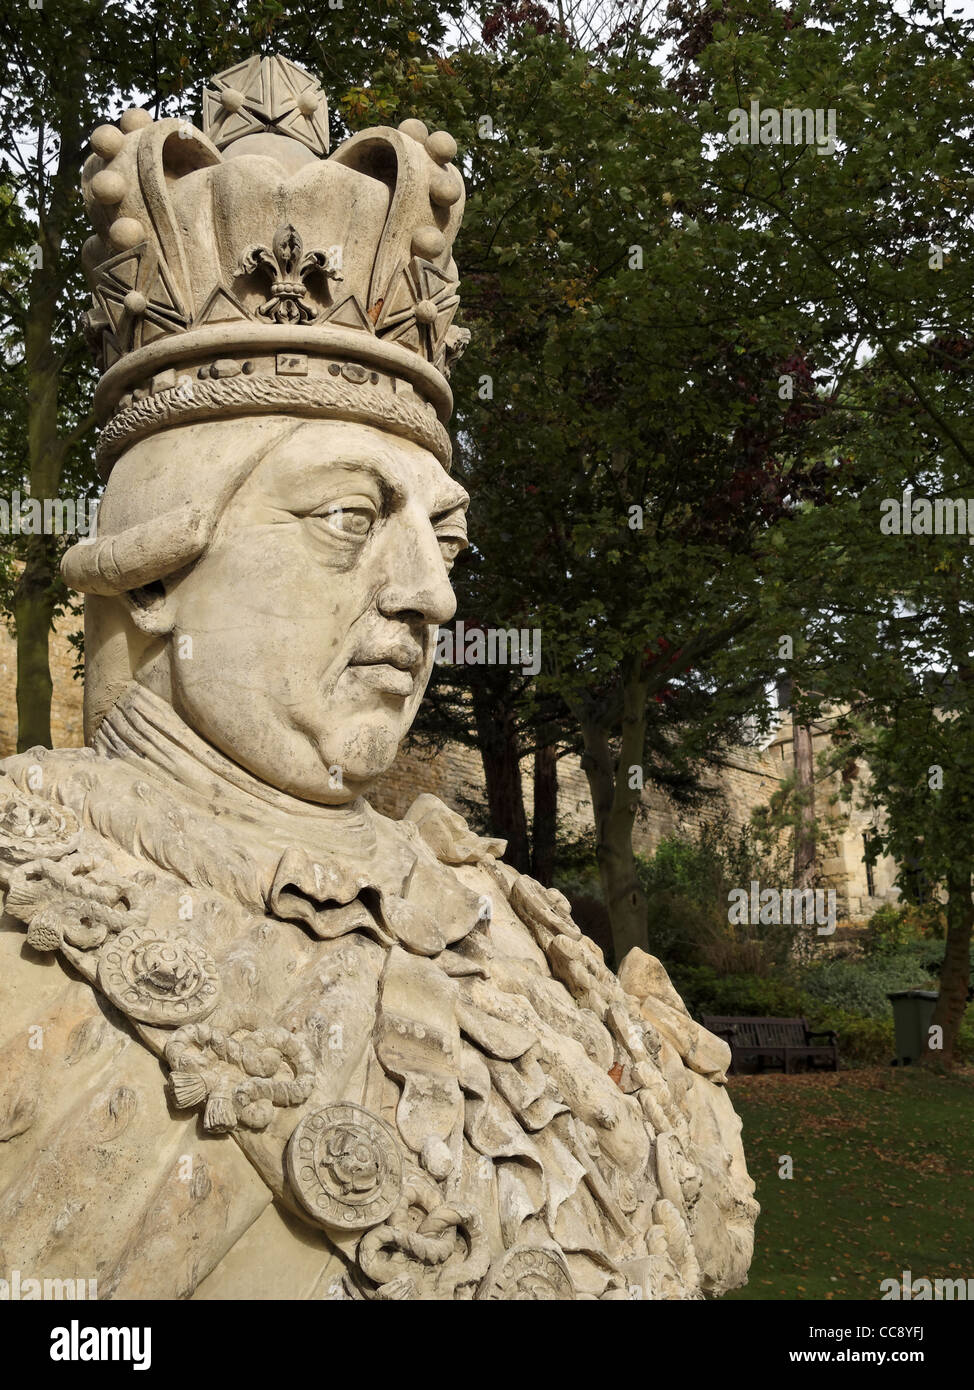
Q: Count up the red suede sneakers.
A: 0